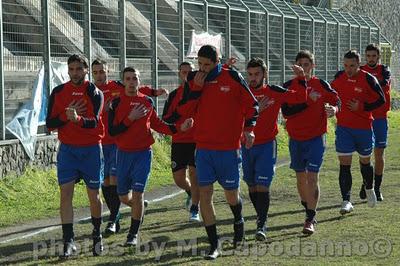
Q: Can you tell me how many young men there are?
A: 9